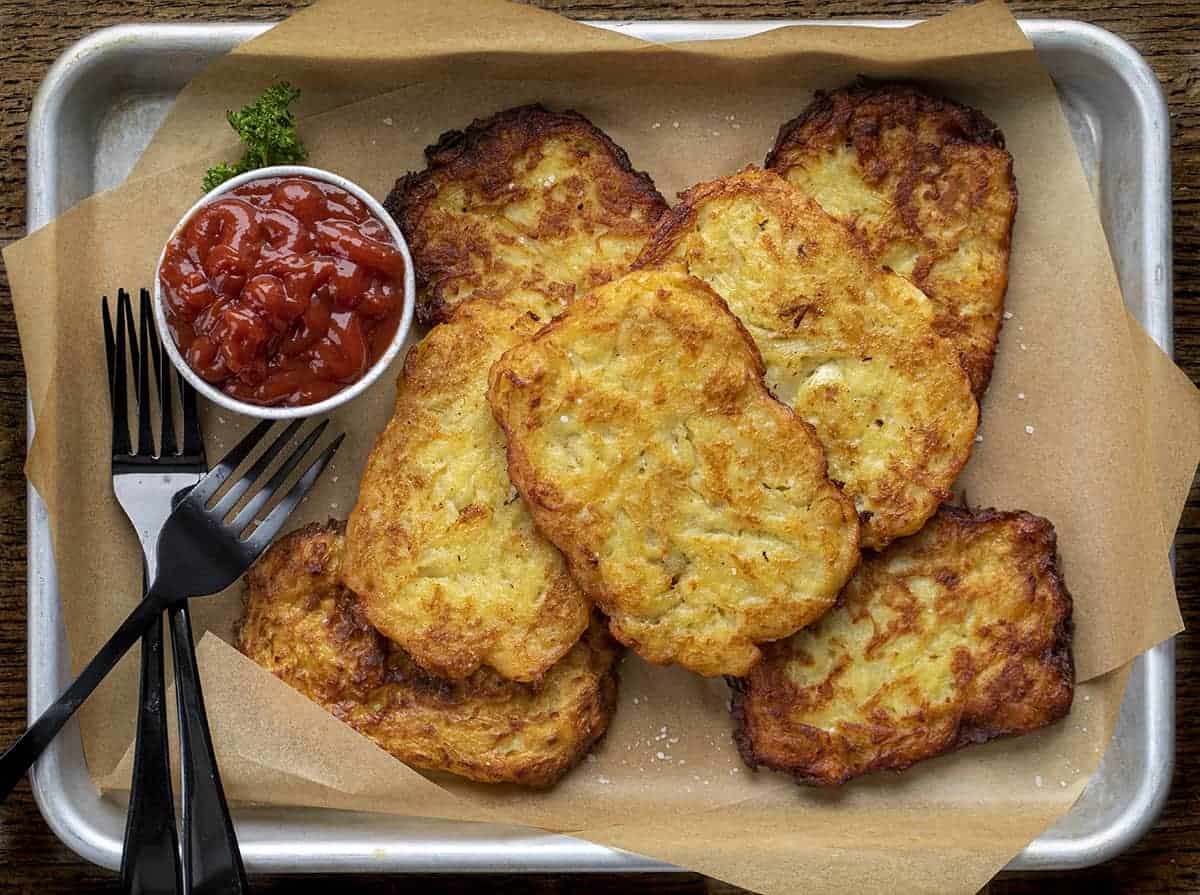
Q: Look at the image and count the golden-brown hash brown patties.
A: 7